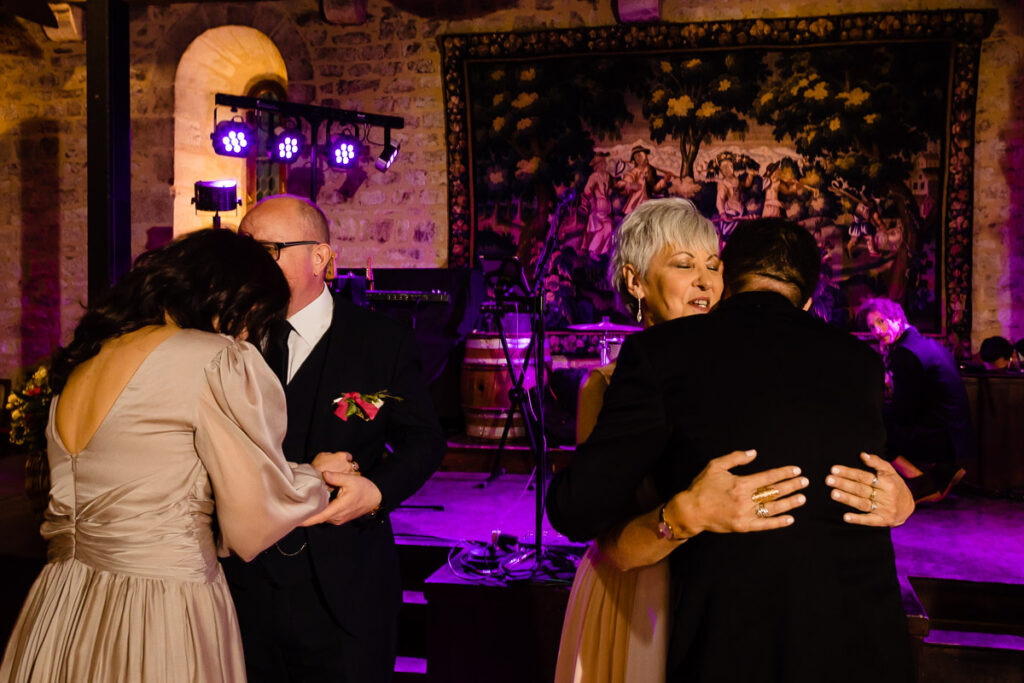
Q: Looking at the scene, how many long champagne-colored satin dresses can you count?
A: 1